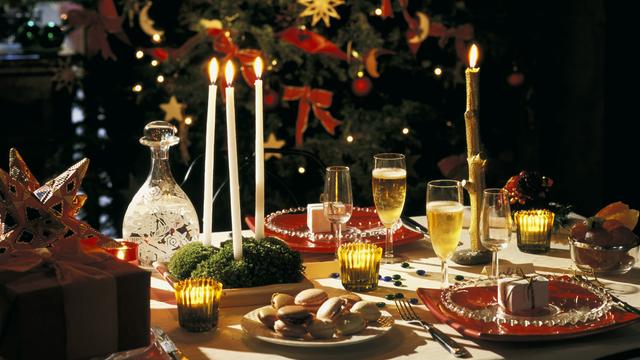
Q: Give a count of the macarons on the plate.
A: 10